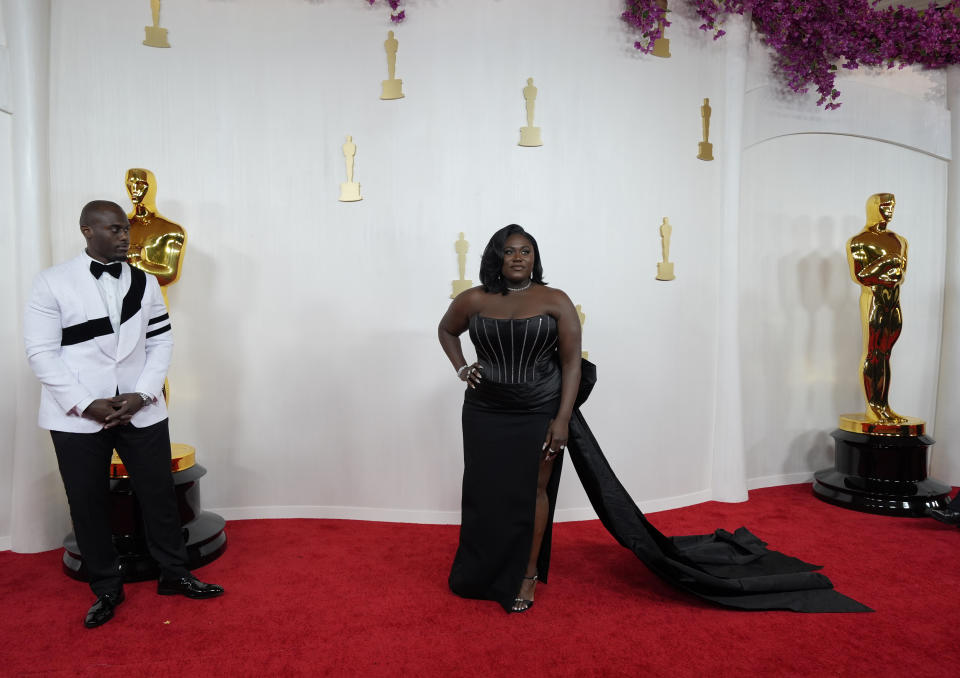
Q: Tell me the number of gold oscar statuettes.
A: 11